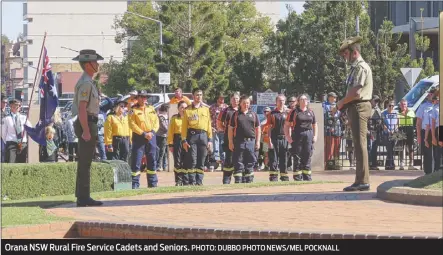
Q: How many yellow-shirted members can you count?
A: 4